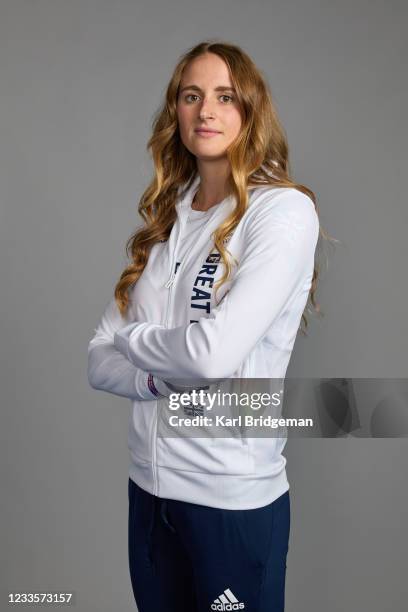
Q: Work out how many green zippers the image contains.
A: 0